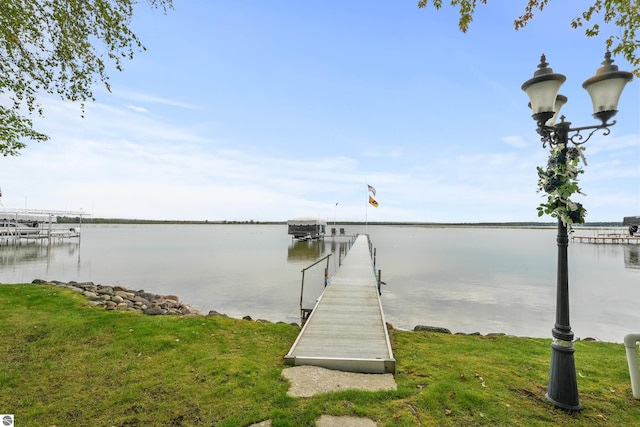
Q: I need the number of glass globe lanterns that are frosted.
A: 3